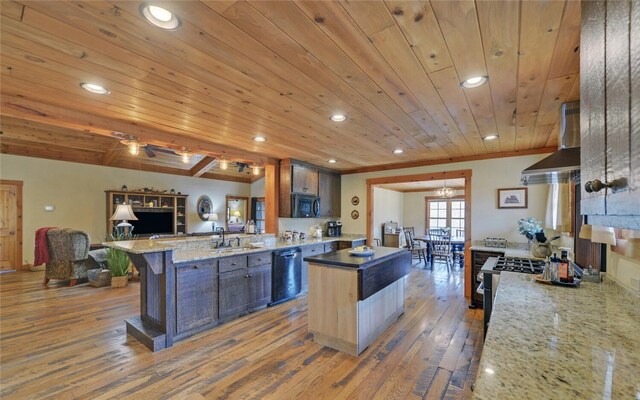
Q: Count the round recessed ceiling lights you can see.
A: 8